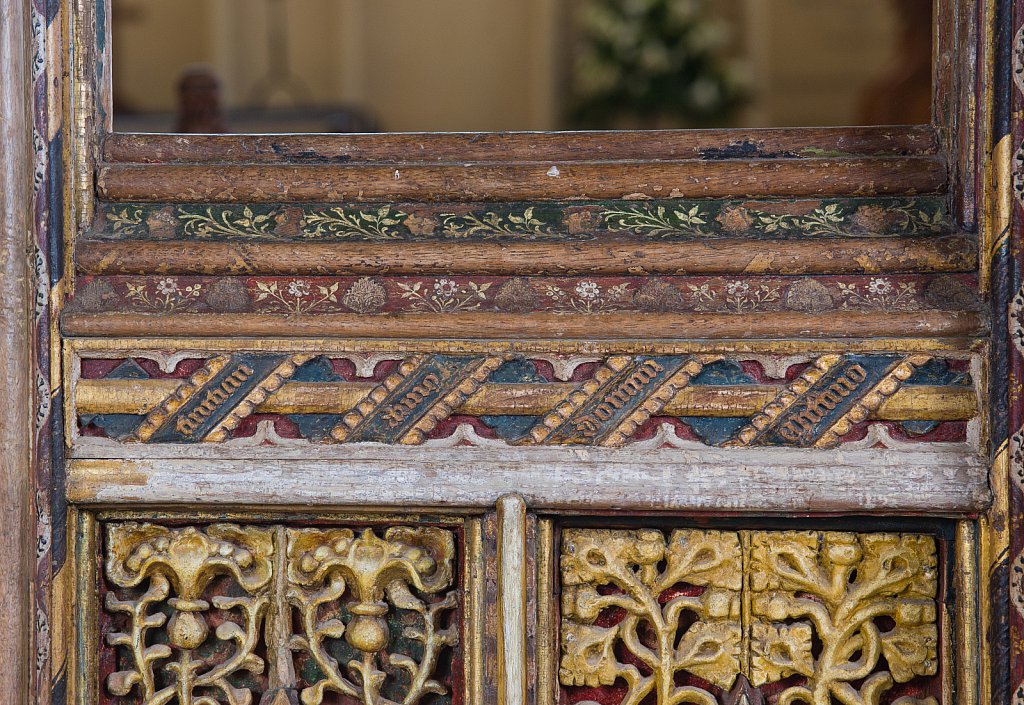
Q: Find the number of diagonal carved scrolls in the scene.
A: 4